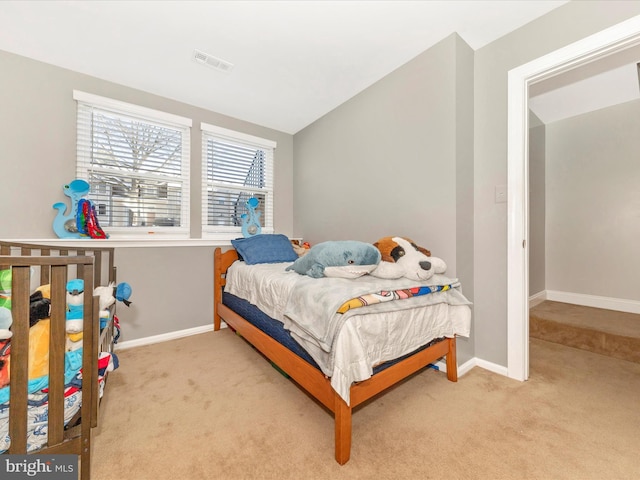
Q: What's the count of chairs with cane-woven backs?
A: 0